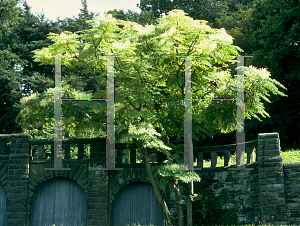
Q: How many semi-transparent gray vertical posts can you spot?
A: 4